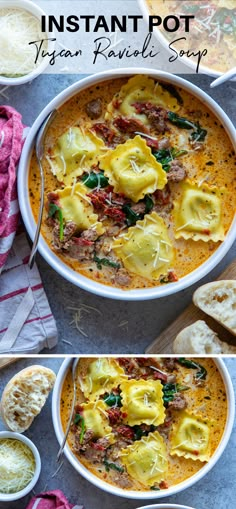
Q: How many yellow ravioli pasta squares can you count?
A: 11